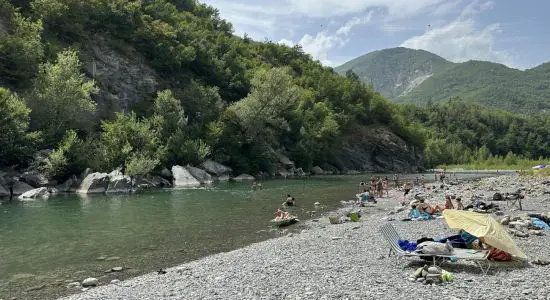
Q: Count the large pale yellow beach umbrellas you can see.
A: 1